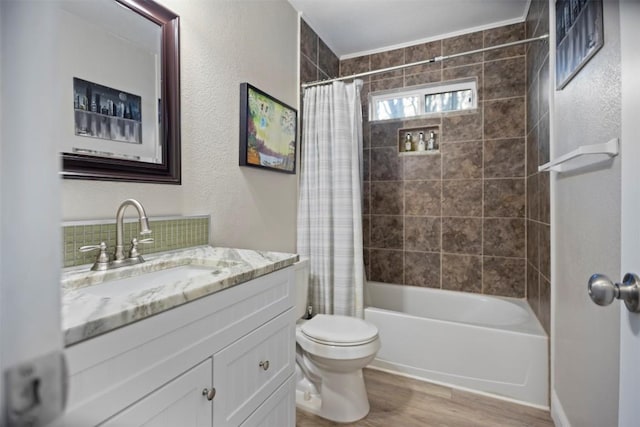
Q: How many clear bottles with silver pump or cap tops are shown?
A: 3